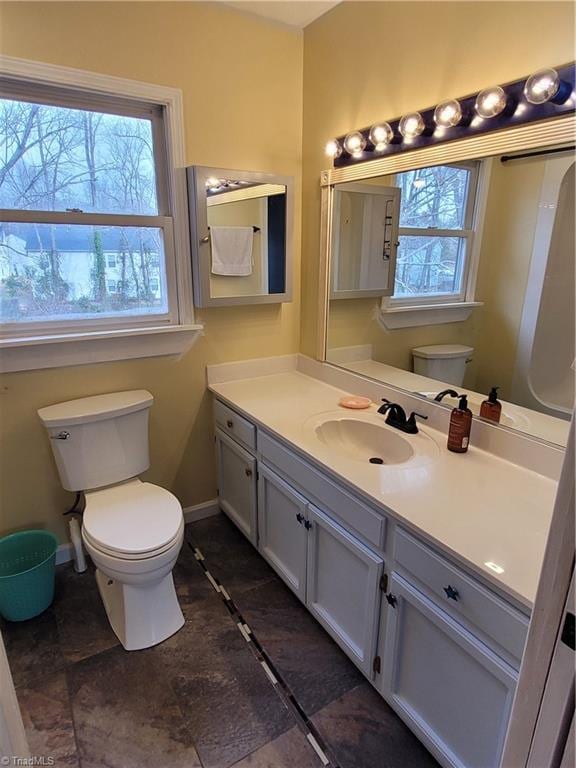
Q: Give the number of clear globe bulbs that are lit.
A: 7